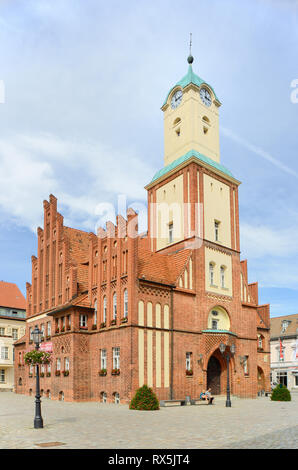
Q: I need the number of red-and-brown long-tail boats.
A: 0